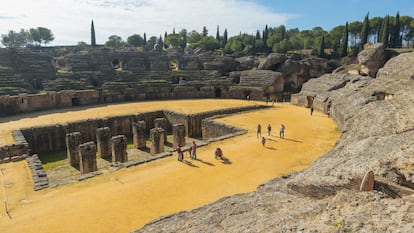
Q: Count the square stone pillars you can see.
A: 8